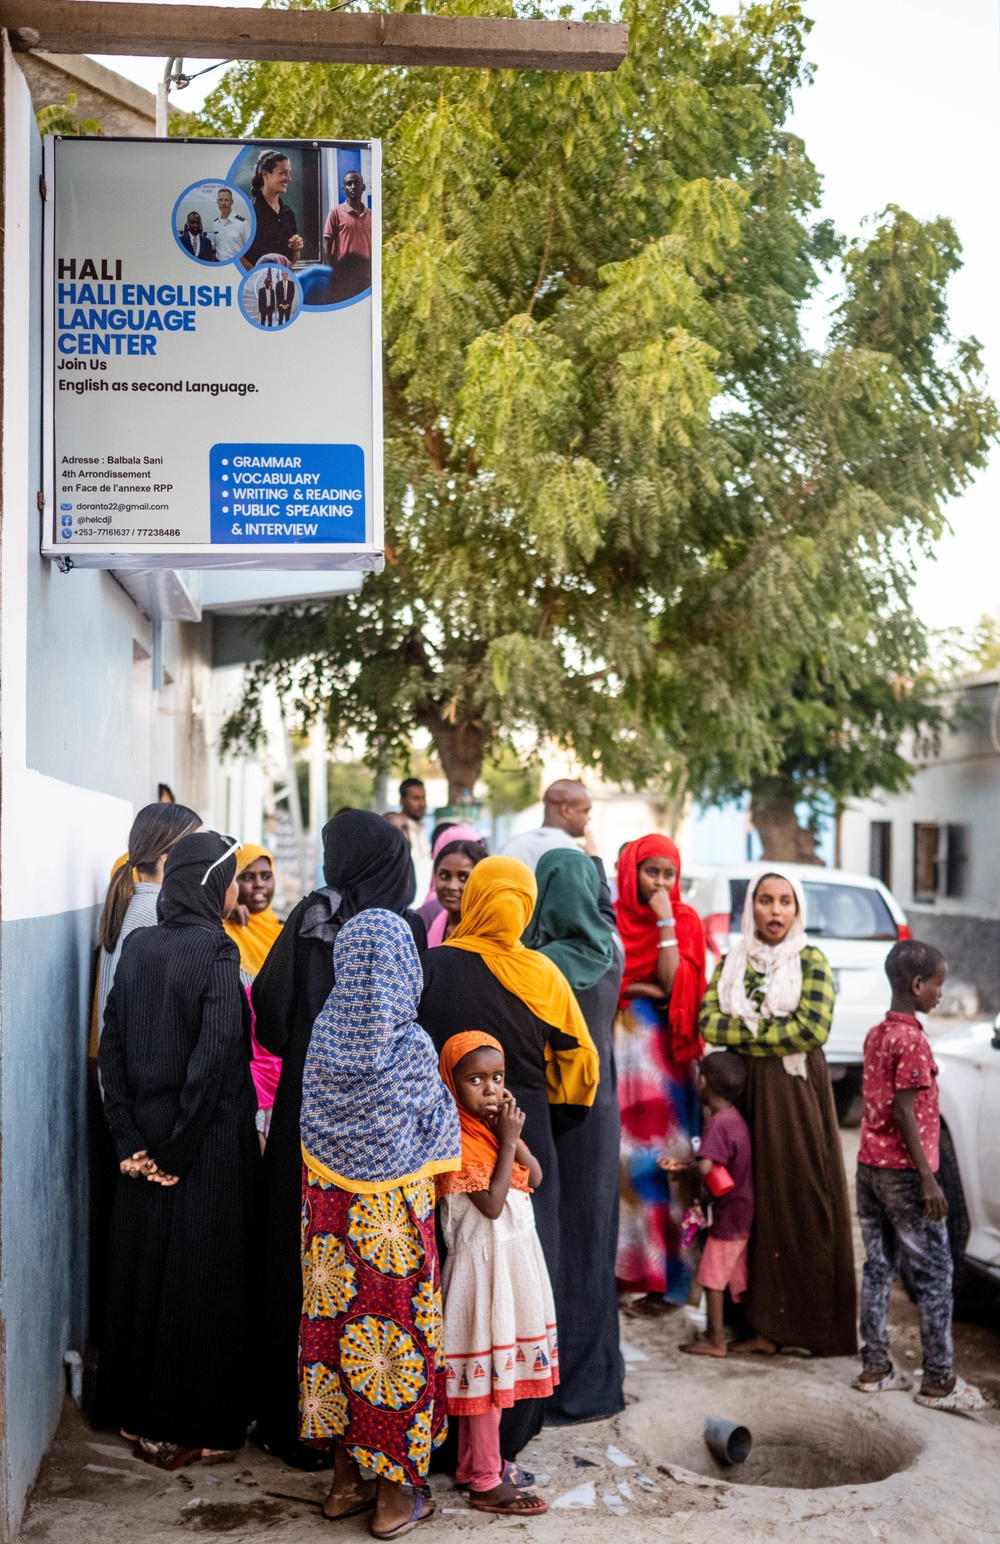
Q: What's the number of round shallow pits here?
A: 1